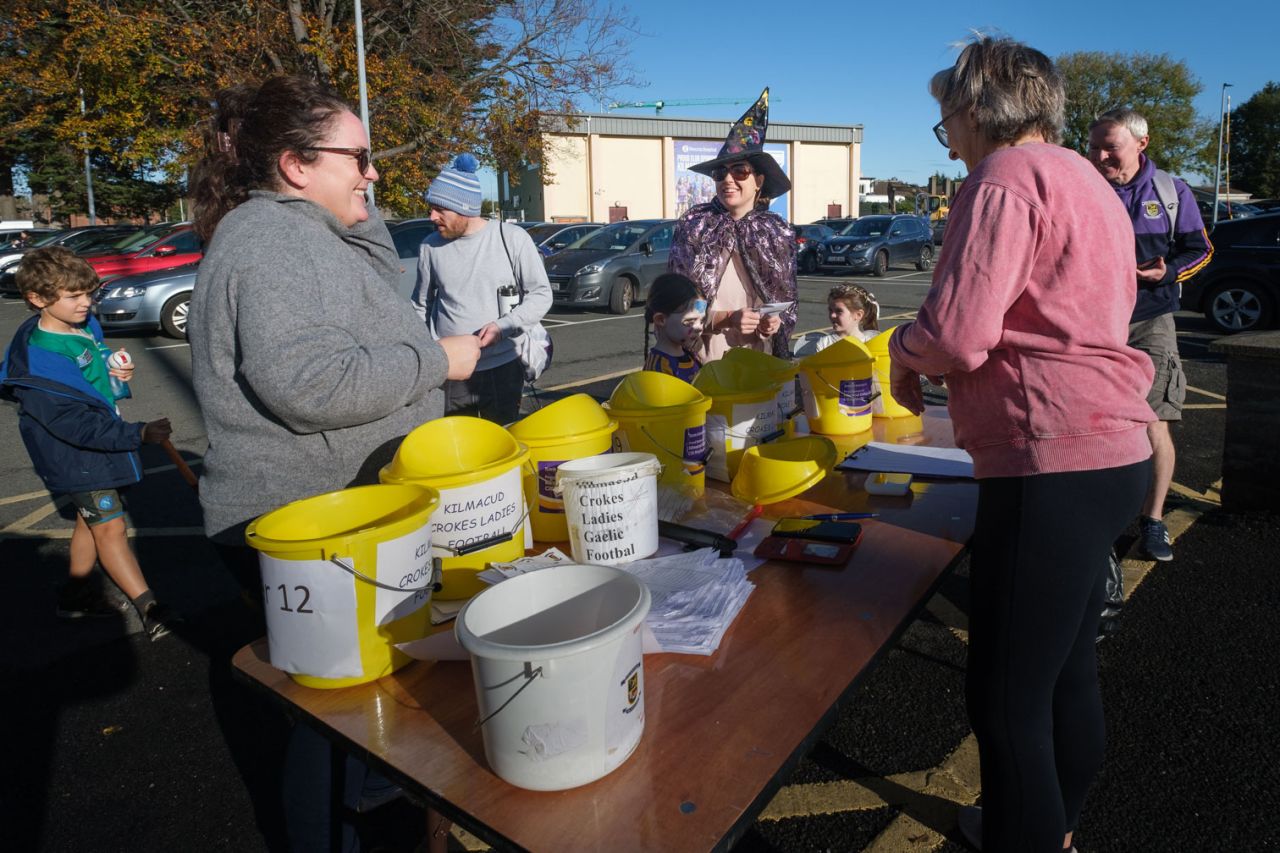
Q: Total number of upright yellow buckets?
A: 8